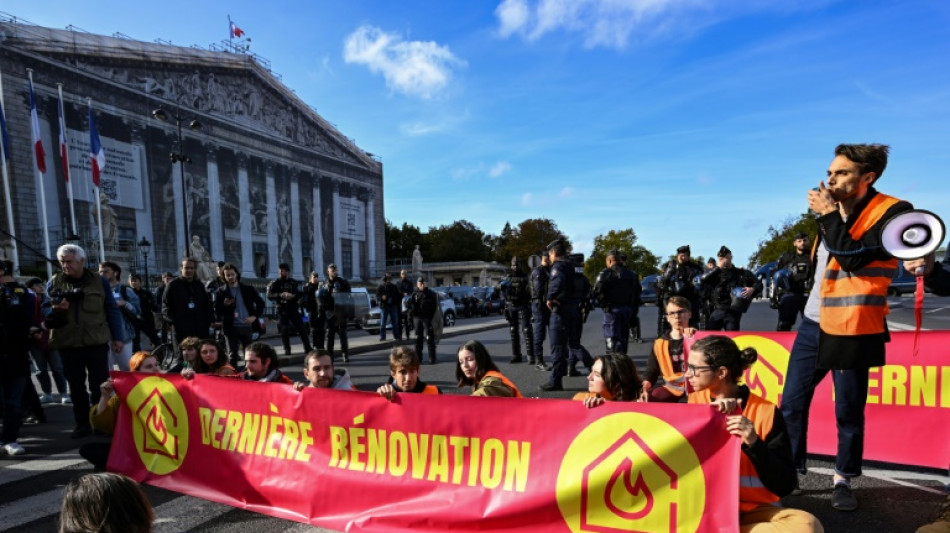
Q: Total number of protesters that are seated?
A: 10